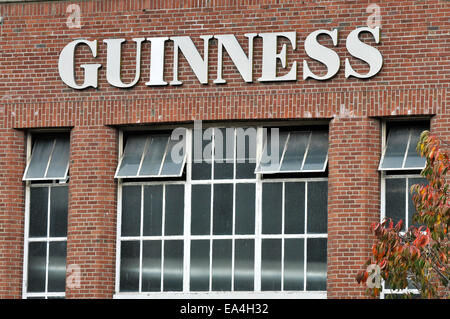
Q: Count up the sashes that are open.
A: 4